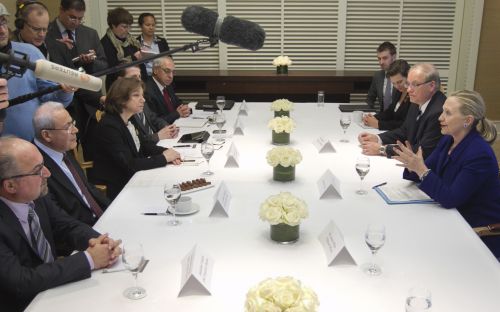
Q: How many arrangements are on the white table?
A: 5